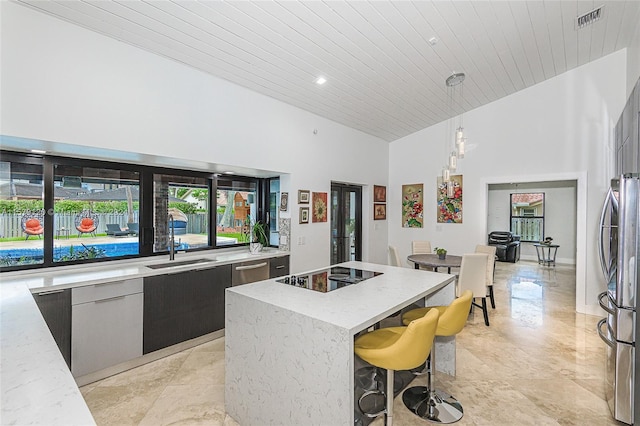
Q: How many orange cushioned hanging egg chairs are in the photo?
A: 2